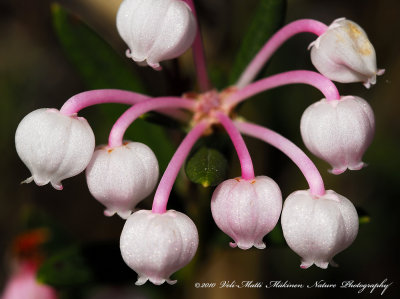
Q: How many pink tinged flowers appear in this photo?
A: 8